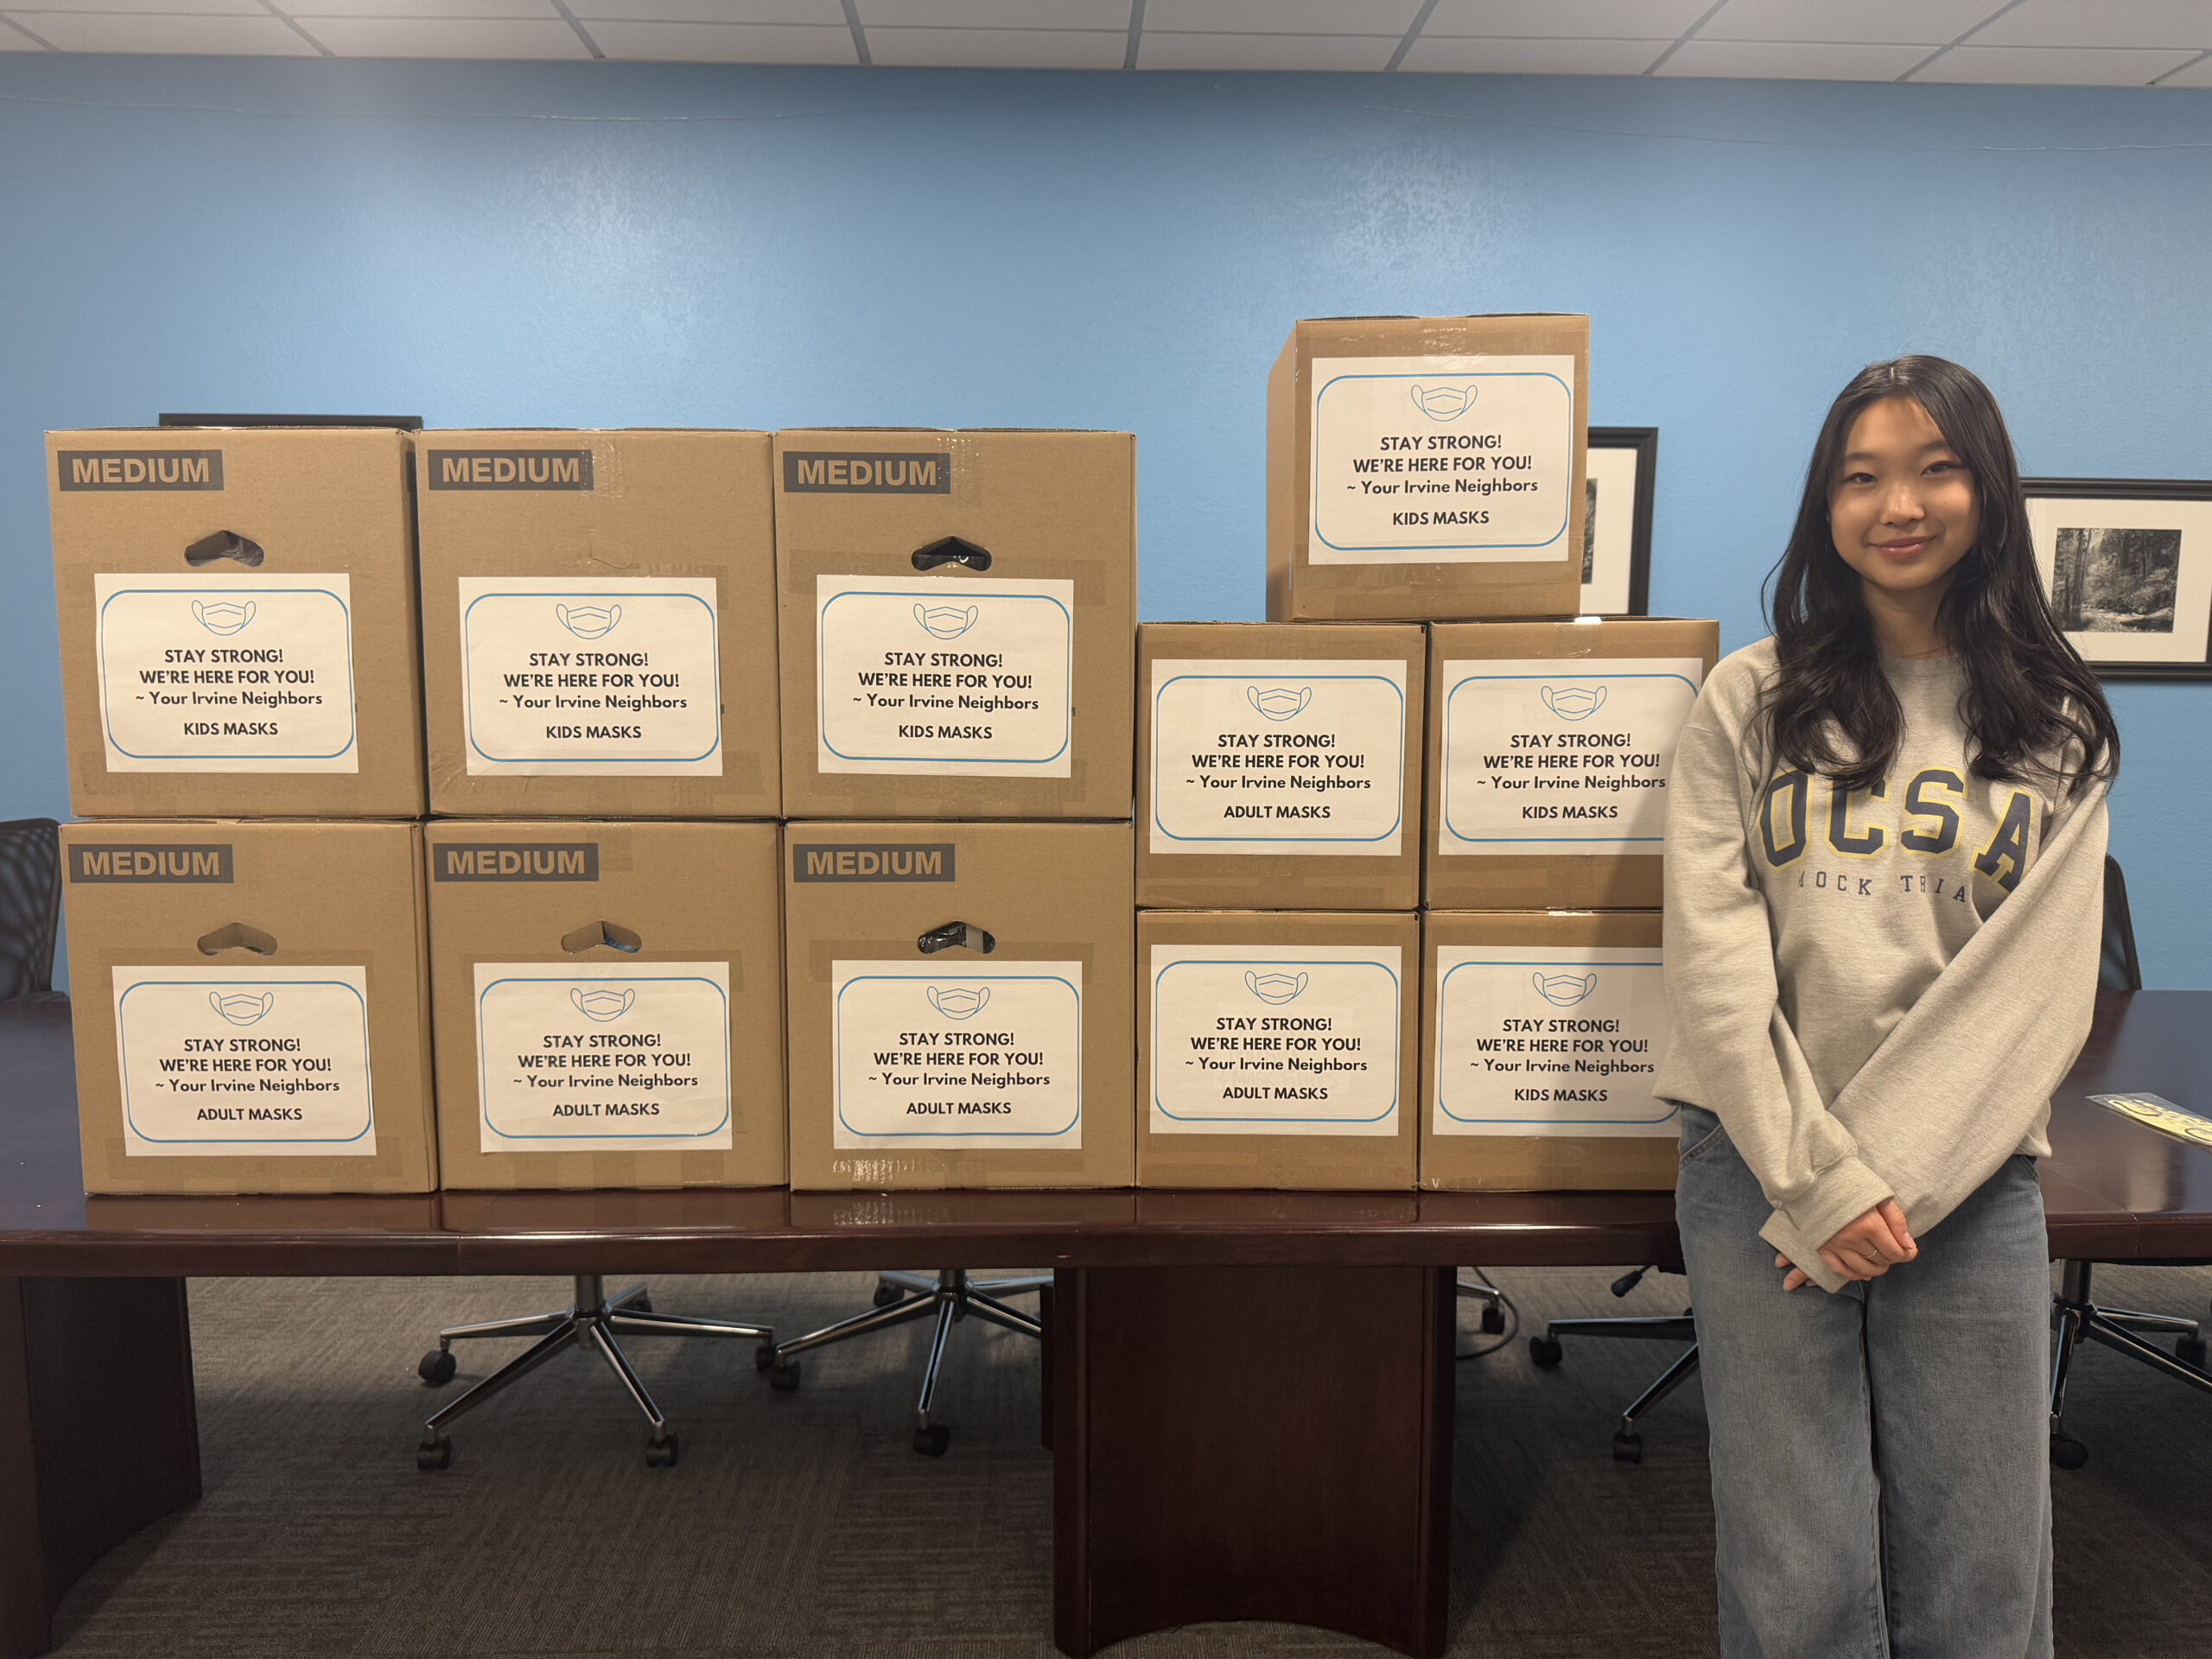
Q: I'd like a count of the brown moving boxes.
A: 11